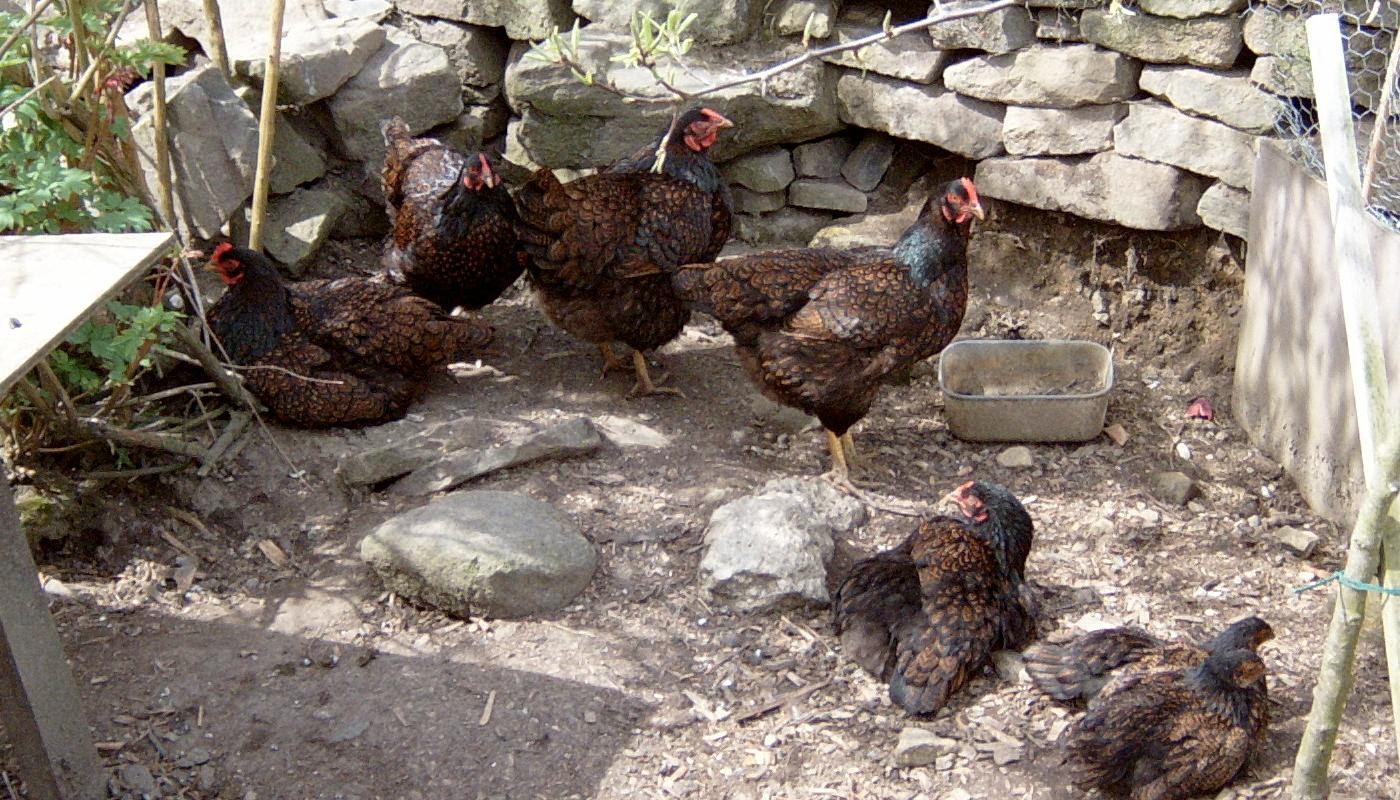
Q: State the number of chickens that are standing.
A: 3